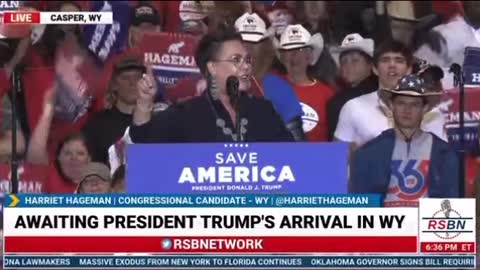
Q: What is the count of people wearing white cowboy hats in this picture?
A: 3